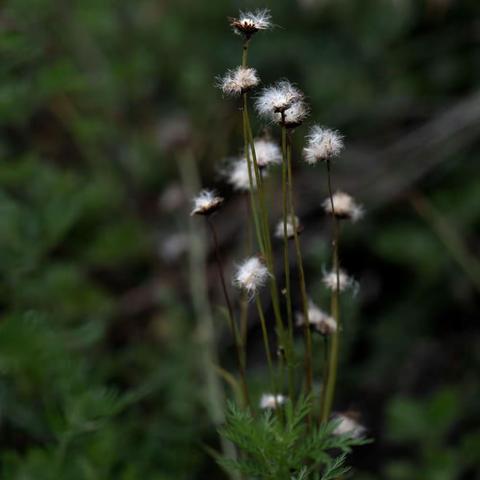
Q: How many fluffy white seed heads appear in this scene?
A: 15